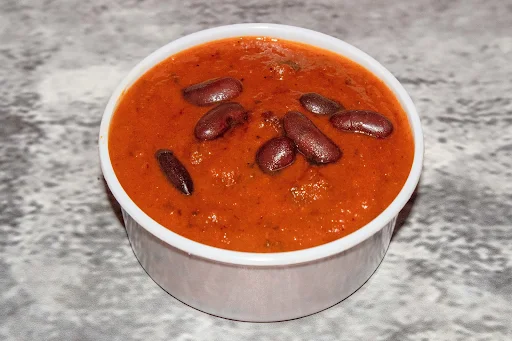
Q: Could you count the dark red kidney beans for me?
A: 7